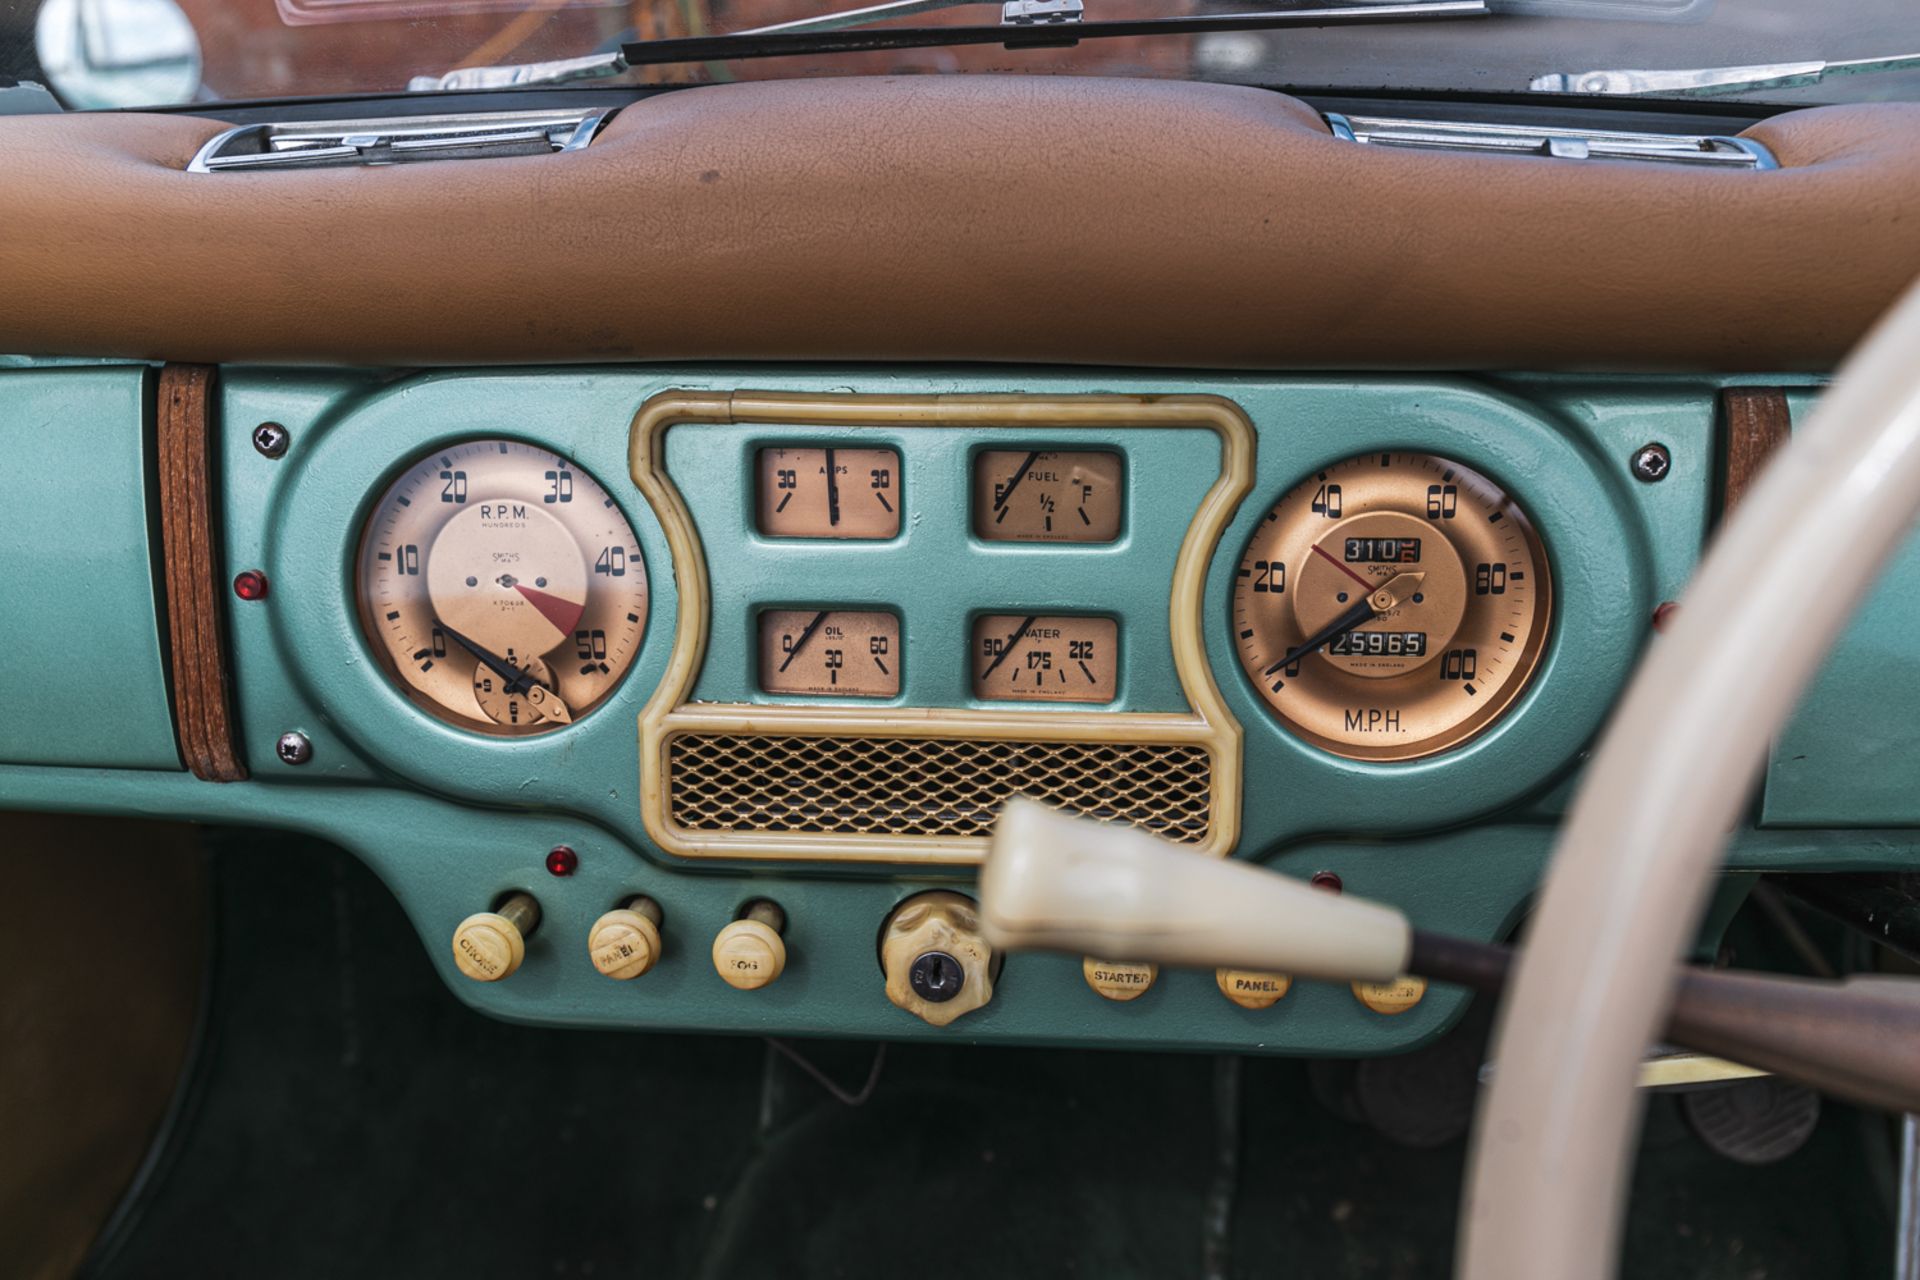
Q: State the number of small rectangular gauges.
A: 4